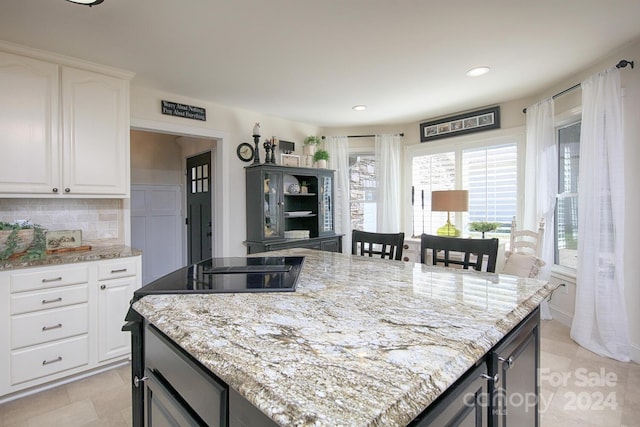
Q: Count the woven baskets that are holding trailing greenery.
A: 1